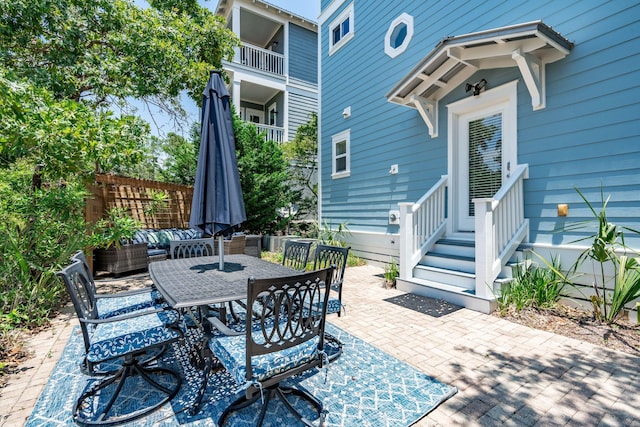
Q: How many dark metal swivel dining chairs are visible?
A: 6